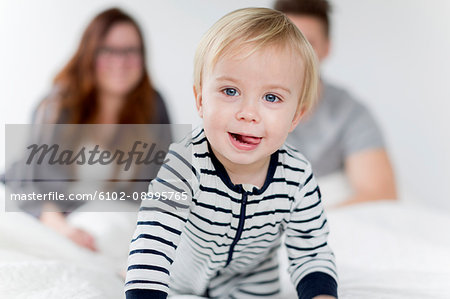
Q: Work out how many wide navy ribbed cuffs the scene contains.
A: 2